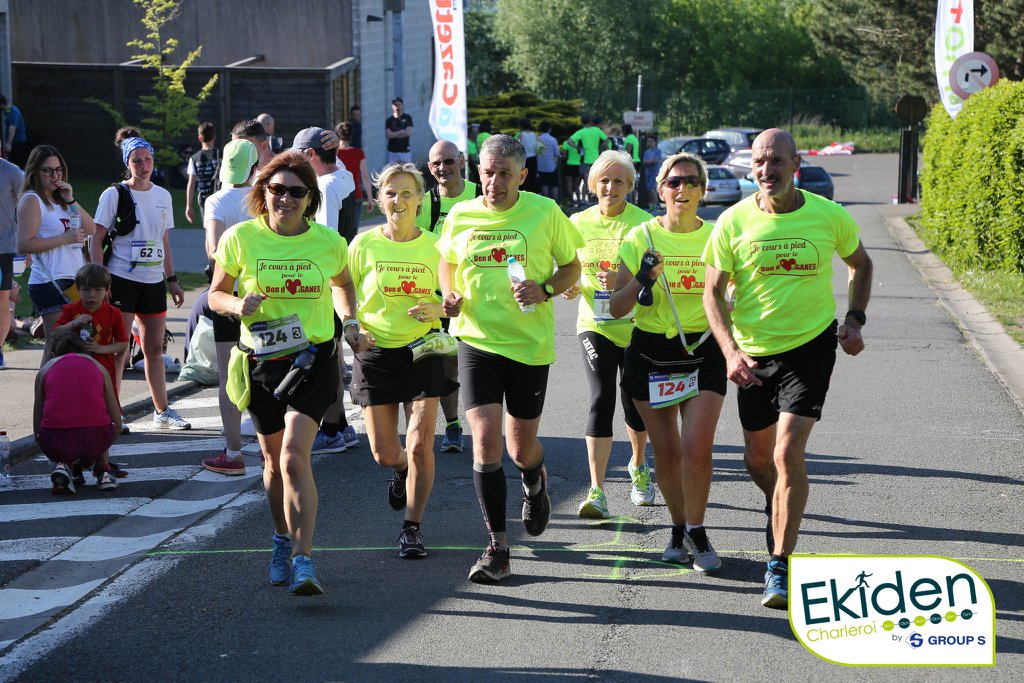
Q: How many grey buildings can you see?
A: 1